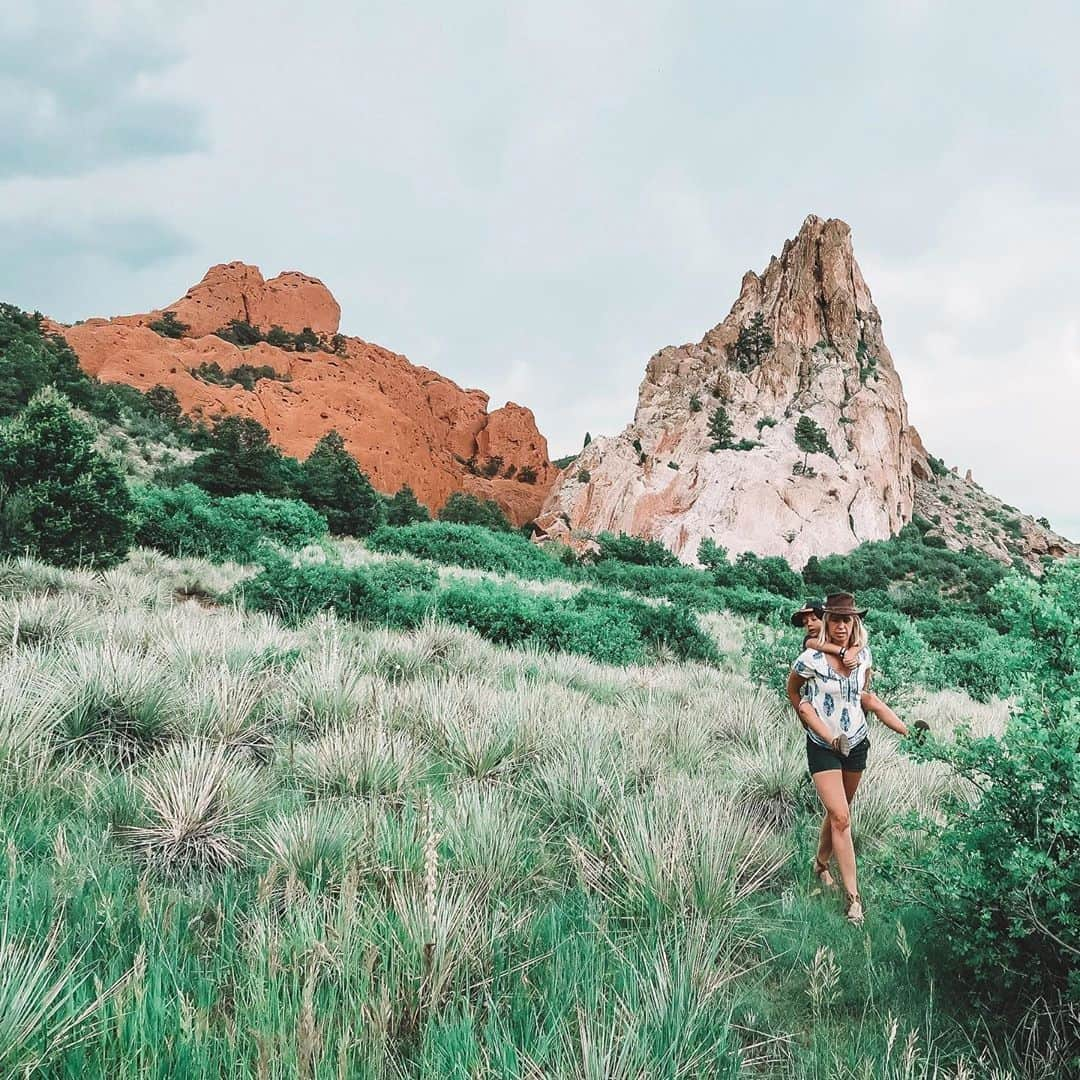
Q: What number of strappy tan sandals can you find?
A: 2